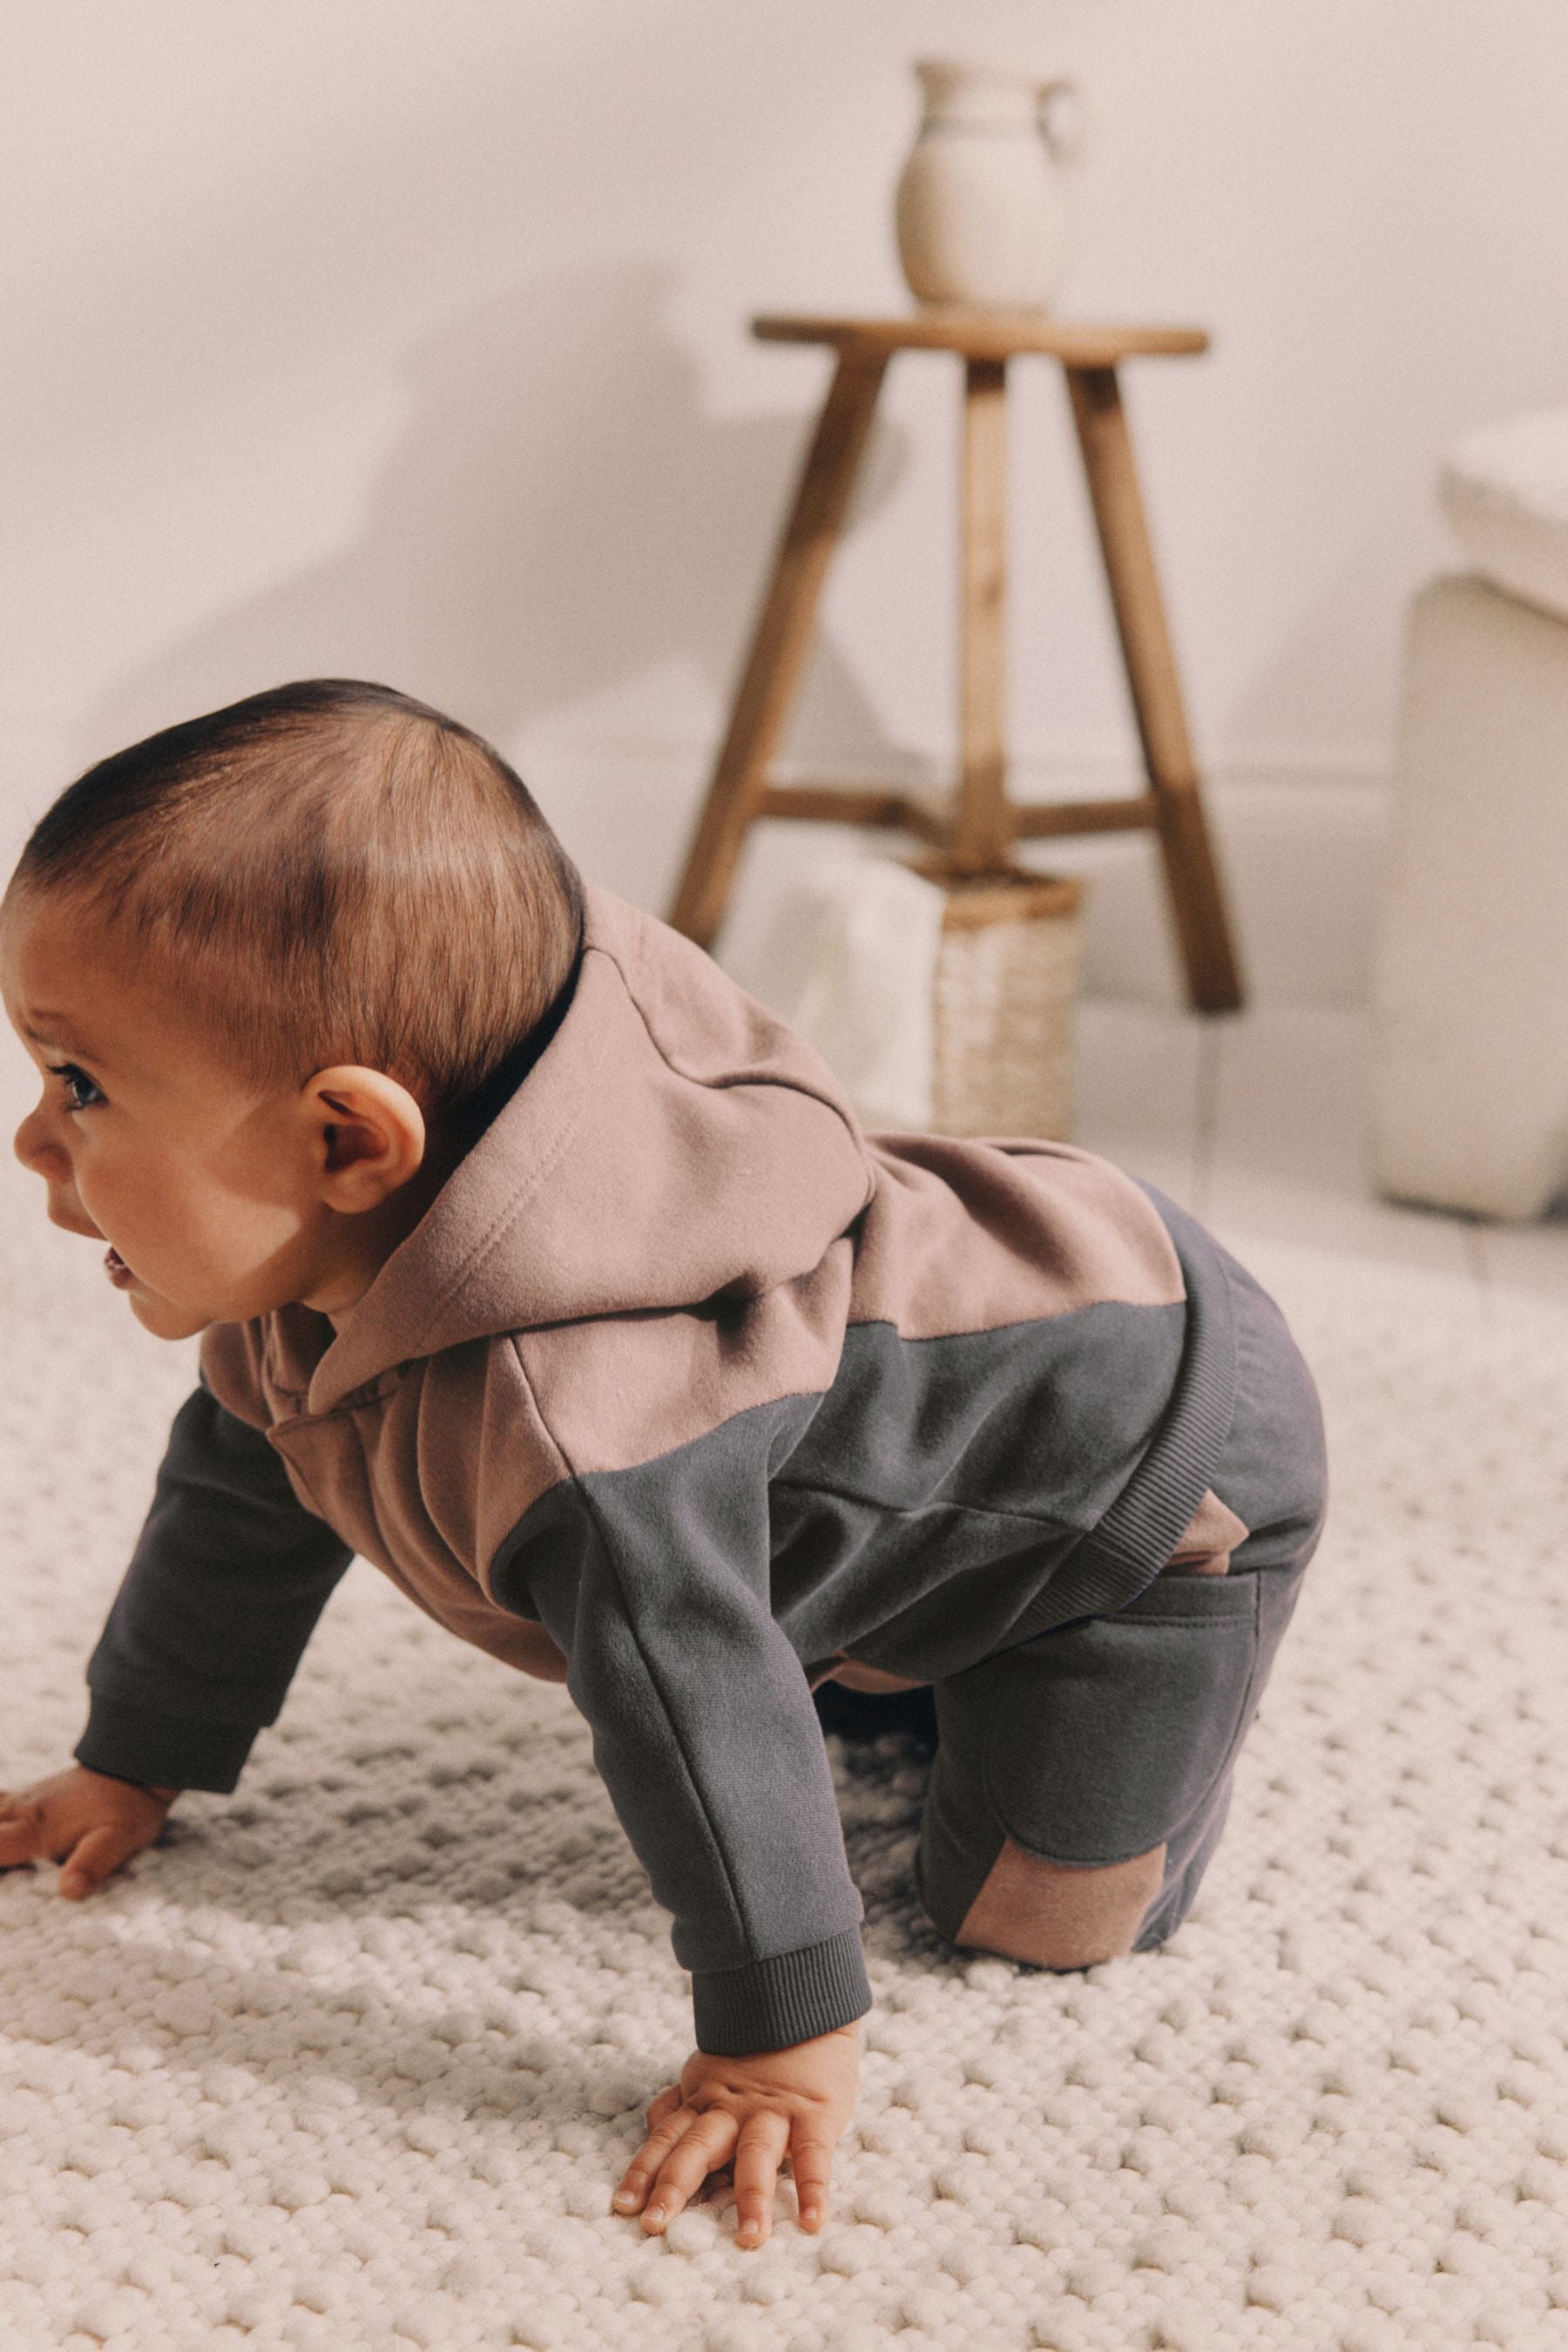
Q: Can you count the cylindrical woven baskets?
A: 1